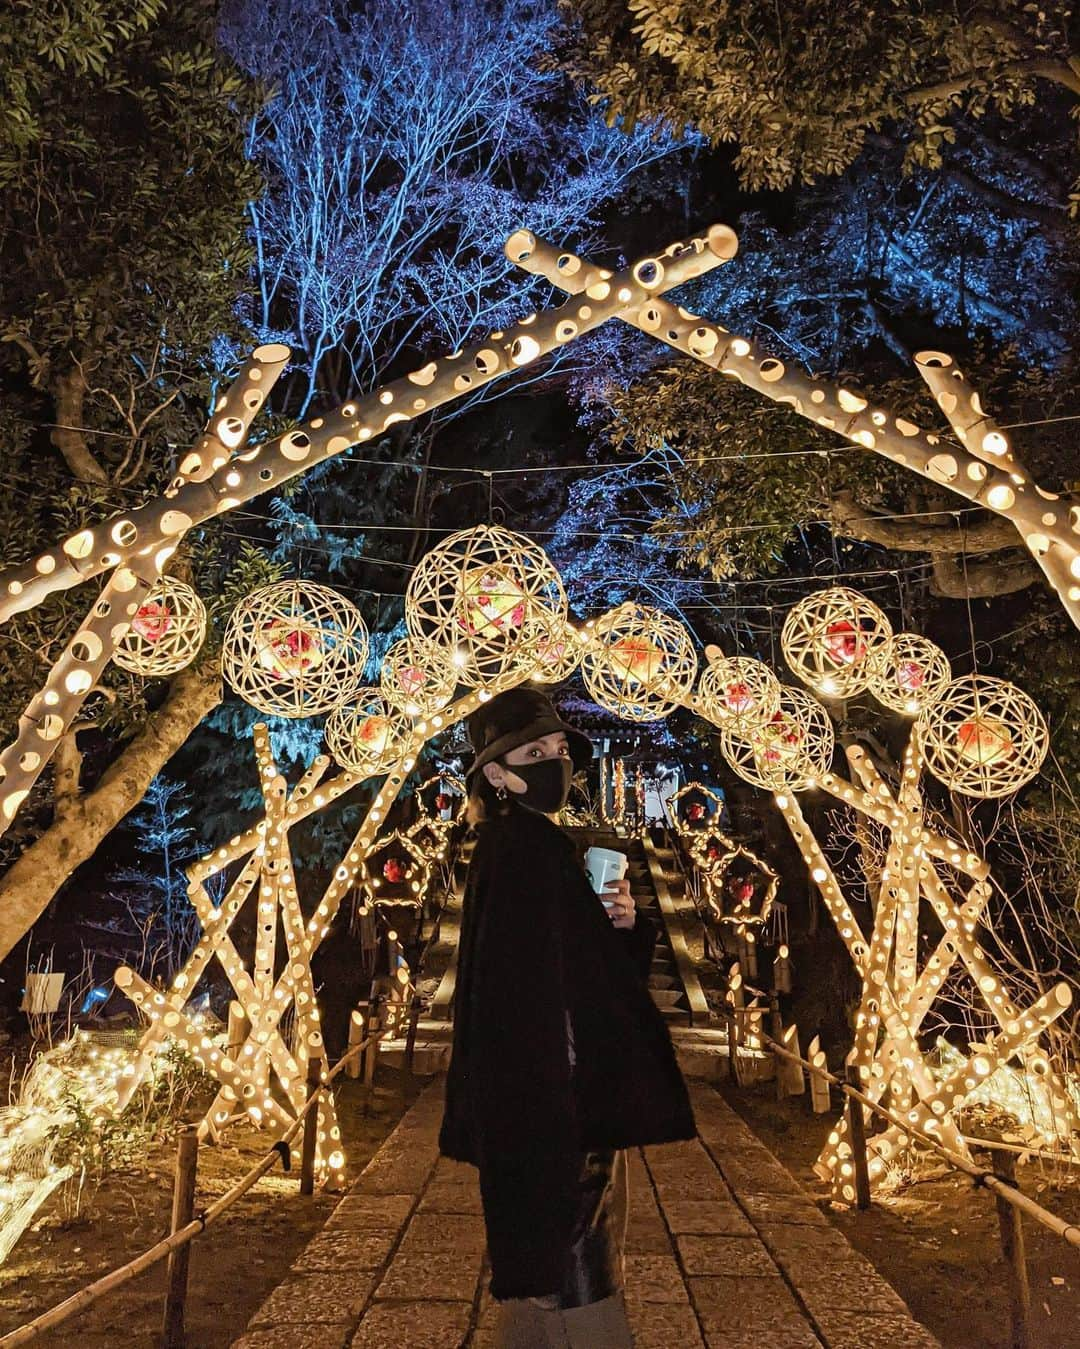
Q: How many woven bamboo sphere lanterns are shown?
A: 12